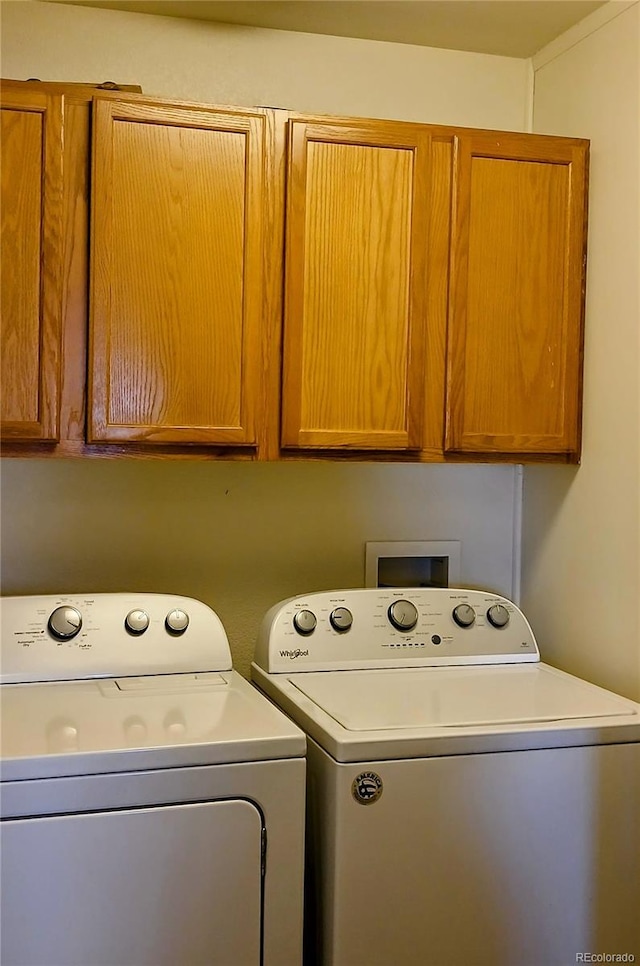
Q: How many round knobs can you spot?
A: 8